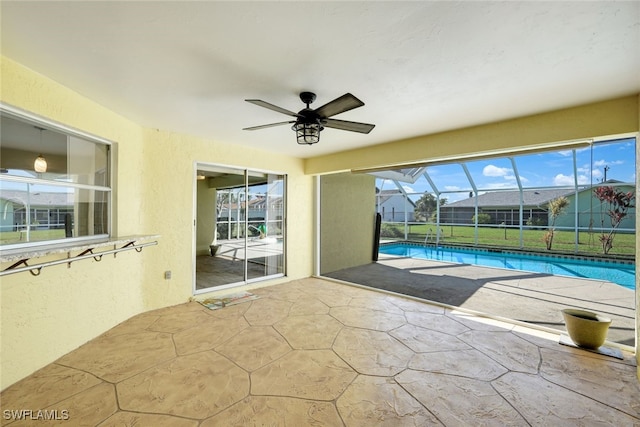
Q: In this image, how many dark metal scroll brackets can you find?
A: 3